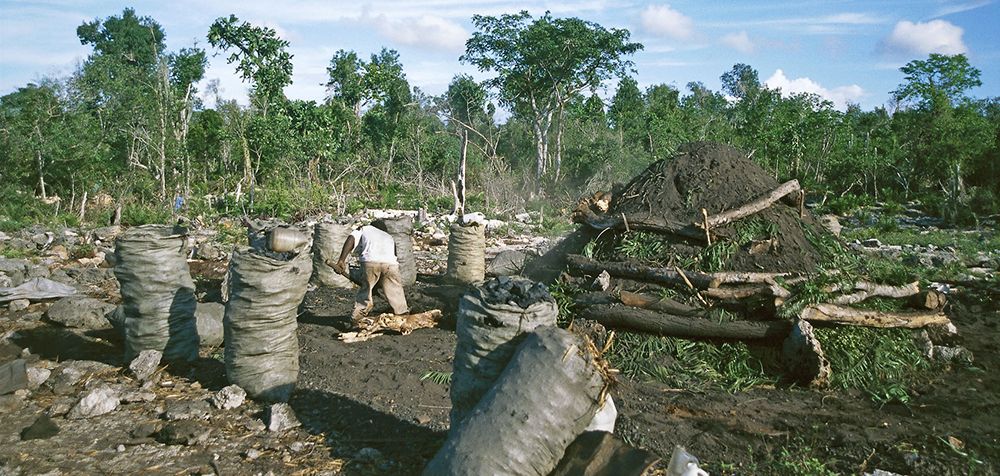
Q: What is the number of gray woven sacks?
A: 7